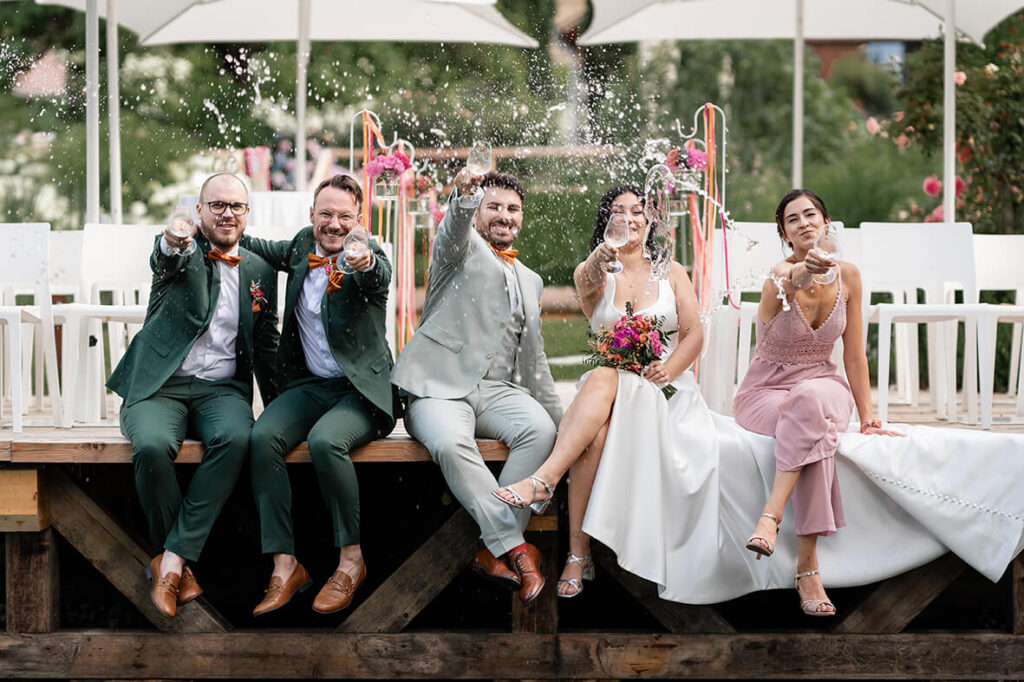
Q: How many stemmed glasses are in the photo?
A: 5